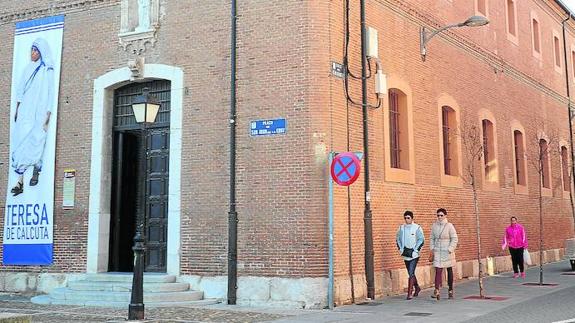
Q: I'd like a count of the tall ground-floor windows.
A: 6